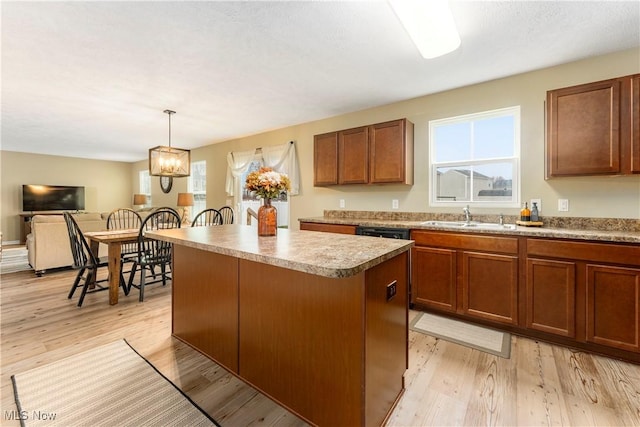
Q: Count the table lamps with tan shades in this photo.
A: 2